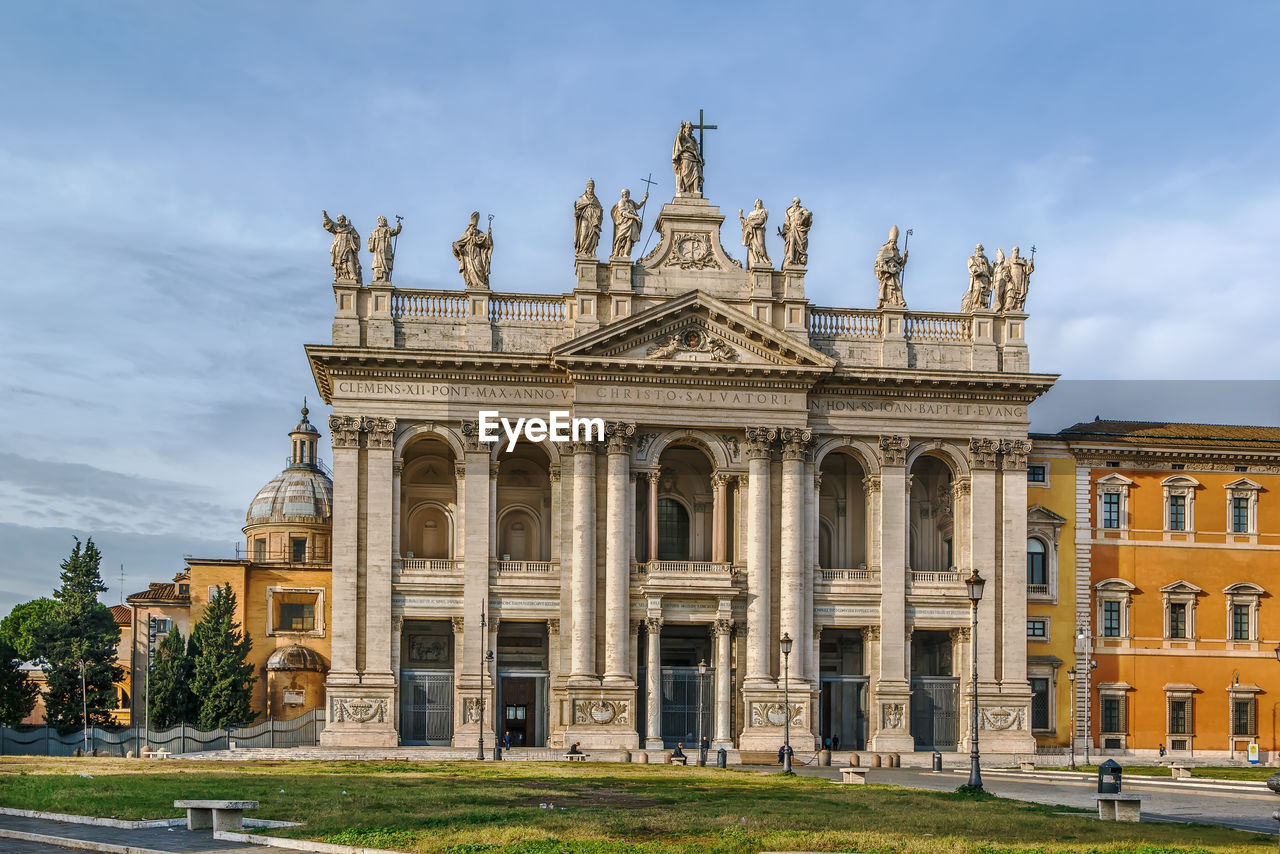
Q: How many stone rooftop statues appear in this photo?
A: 12